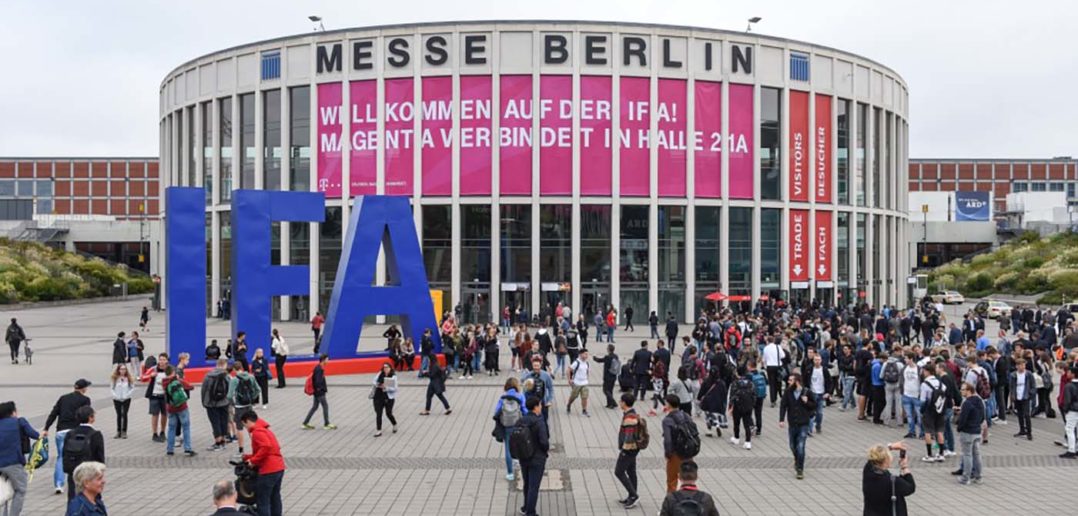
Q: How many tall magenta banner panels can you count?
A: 12